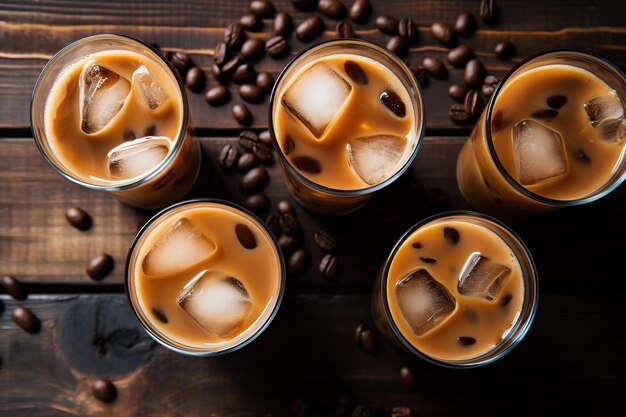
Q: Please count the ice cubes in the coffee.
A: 11